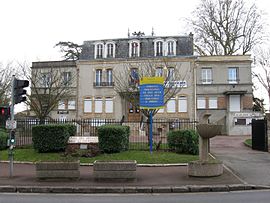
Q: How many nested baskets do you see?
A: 0